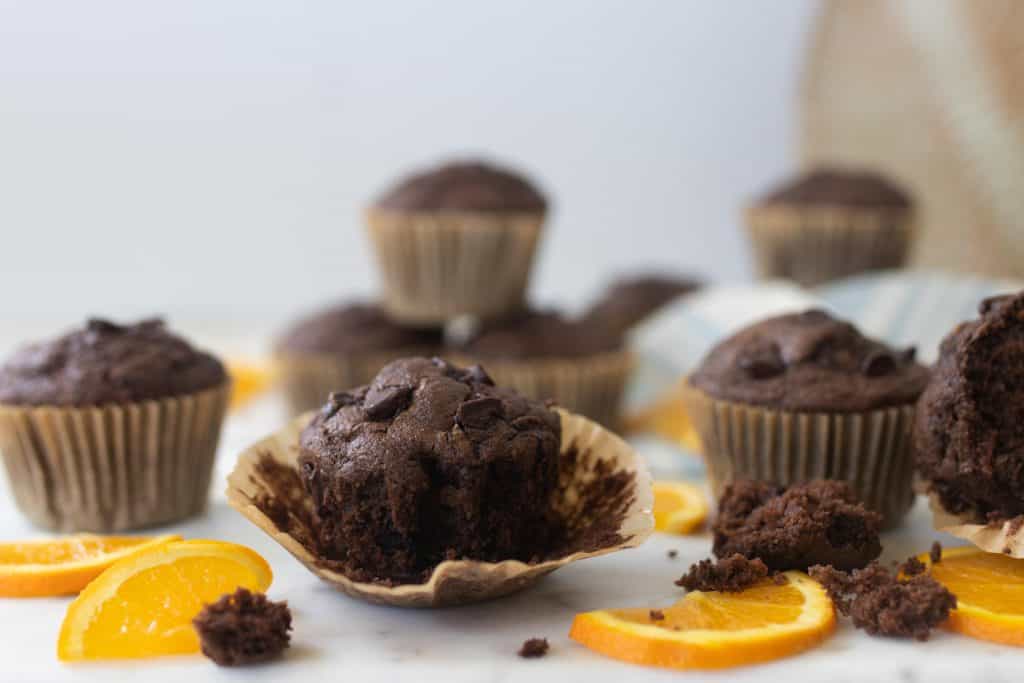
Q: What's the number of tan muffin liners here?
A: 8